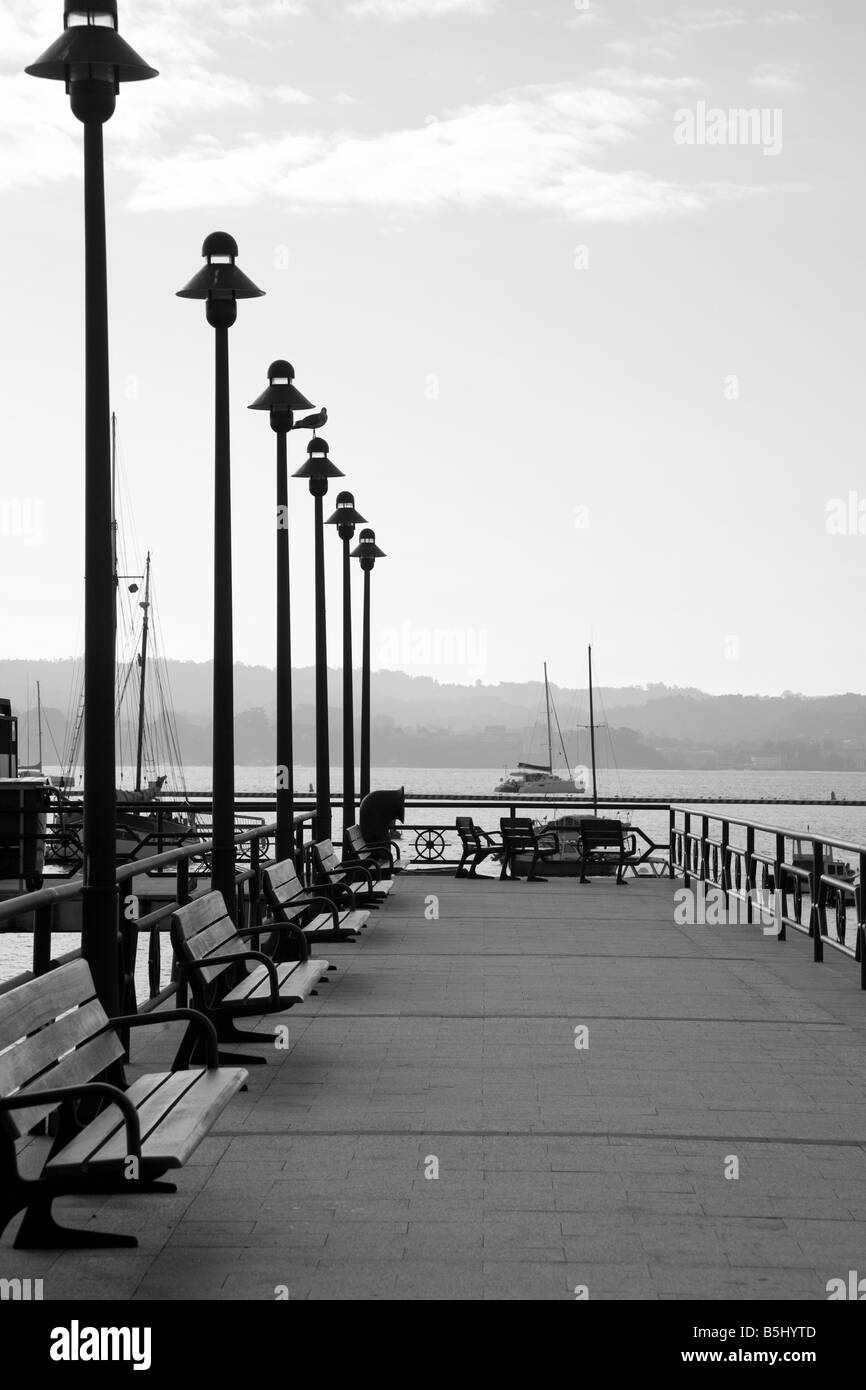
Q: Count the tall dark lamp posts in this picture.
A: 6